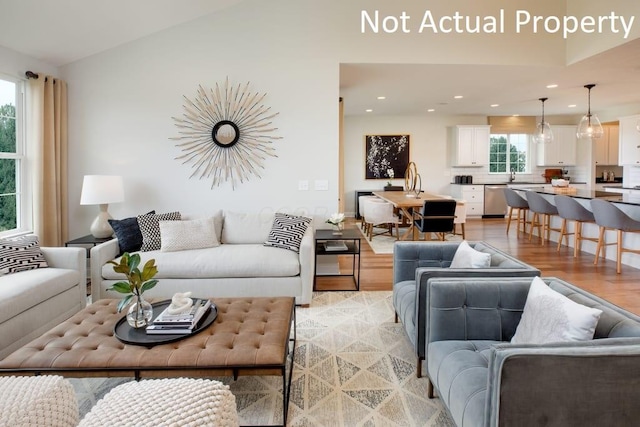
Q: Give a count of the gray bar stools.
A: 4